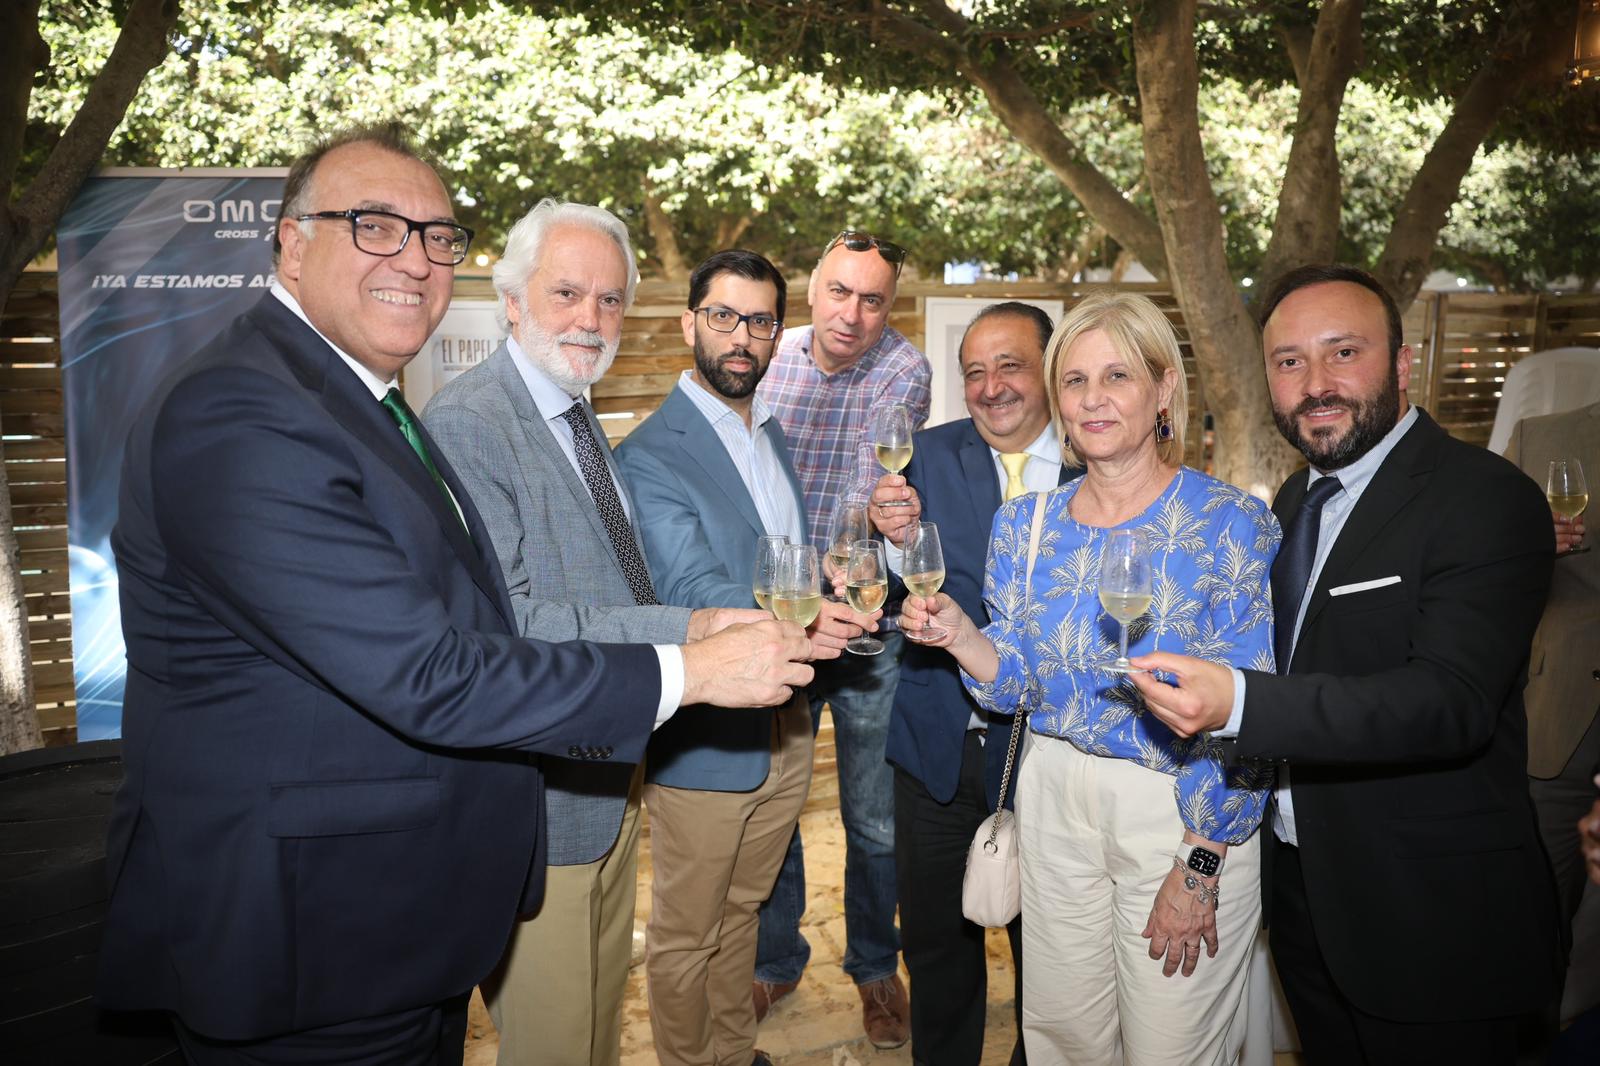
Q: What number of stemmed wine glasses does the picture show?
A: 8